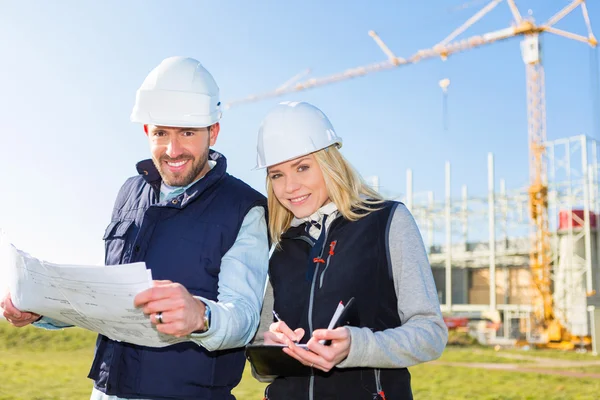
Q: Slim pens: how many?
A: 1